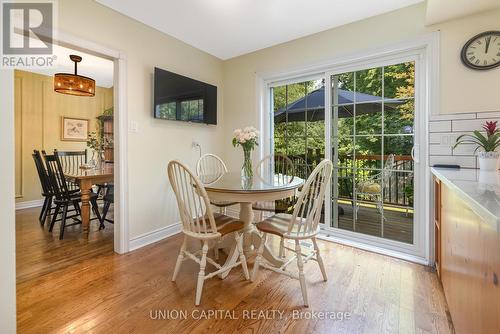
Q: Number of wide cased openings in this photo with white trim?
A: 1